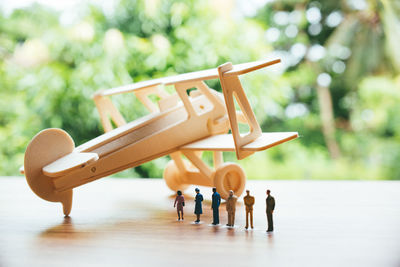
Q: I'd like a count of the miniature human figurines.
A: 6